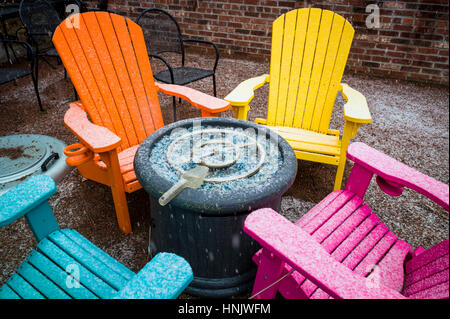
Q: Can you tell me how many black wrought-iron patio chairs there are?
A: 3